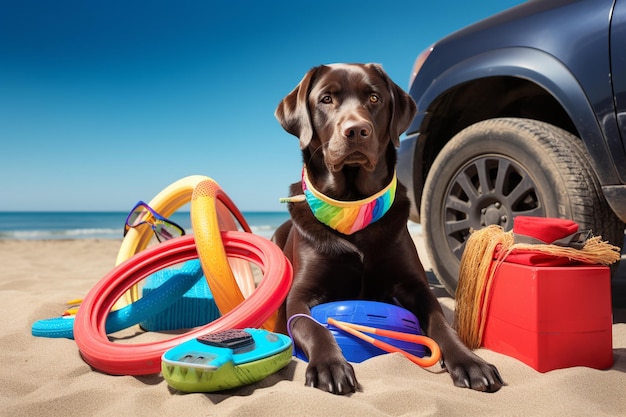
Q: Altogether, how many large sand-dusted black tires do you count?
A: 1